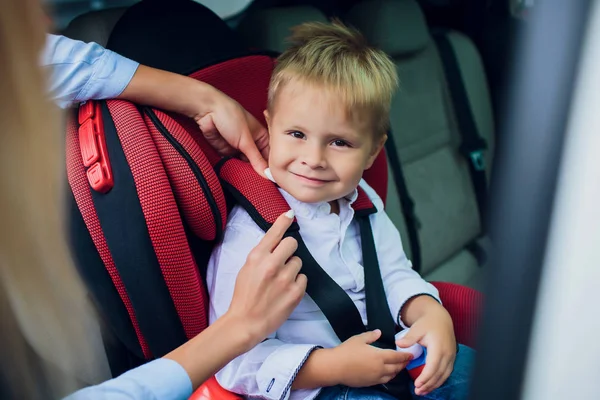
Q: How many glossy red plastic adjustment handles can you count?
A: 1